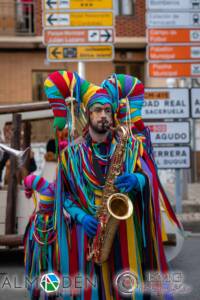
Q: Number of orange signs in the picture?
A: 4